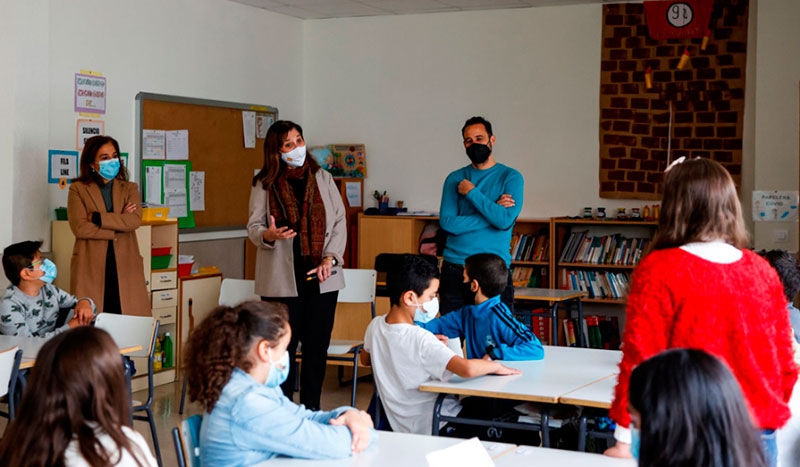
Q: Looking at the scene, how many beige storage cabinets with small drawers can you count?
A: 1